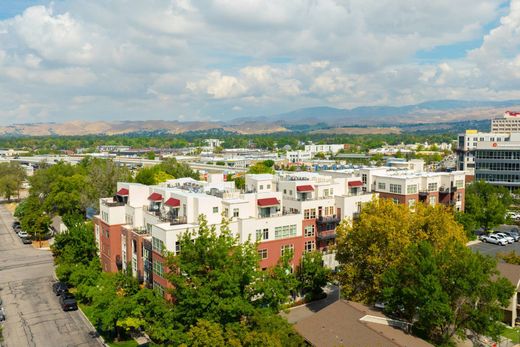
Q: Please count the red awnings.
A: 6